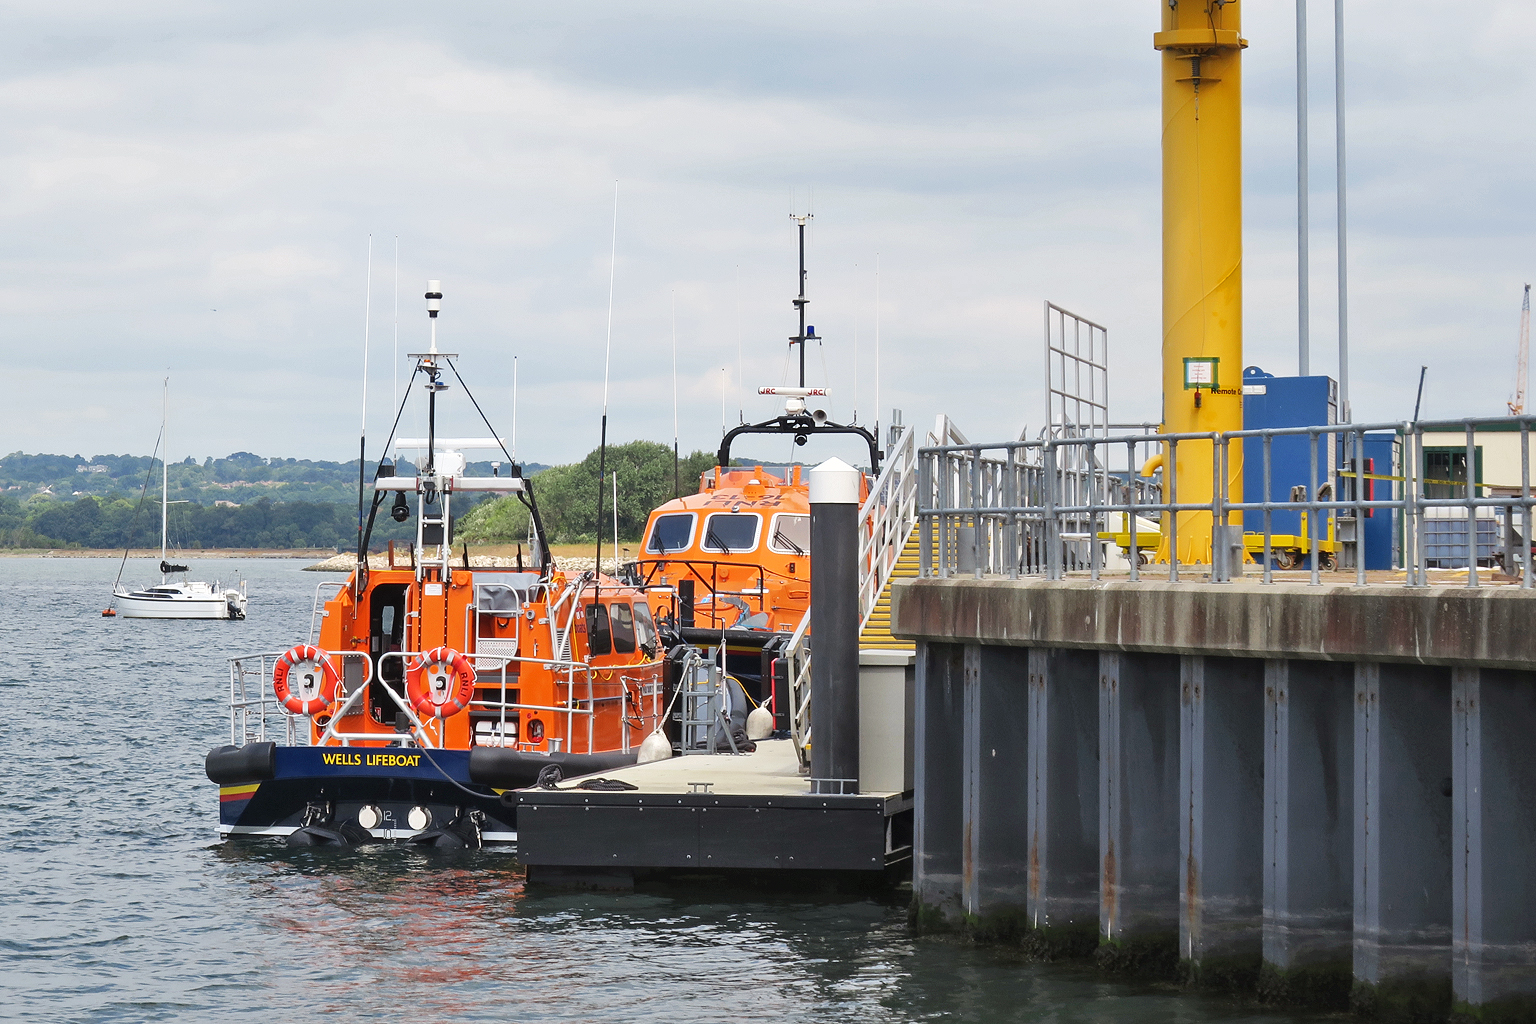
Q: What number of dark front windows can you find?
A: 2